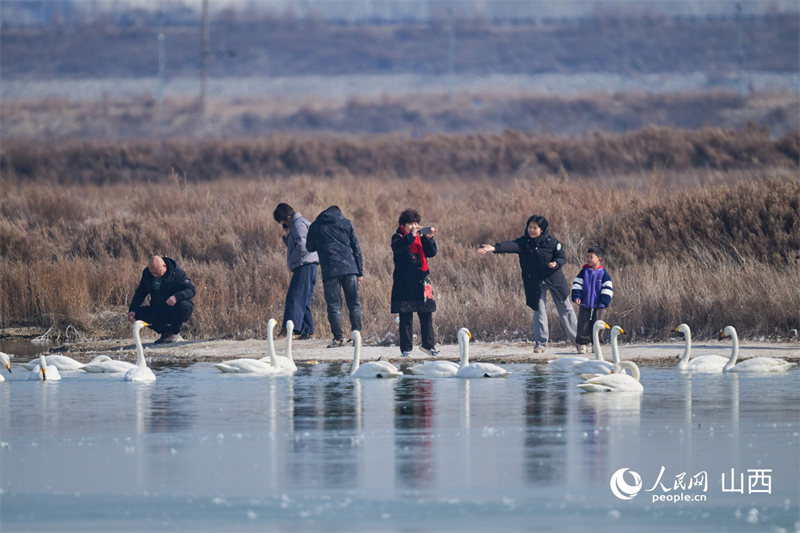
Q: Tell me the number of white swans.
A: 15